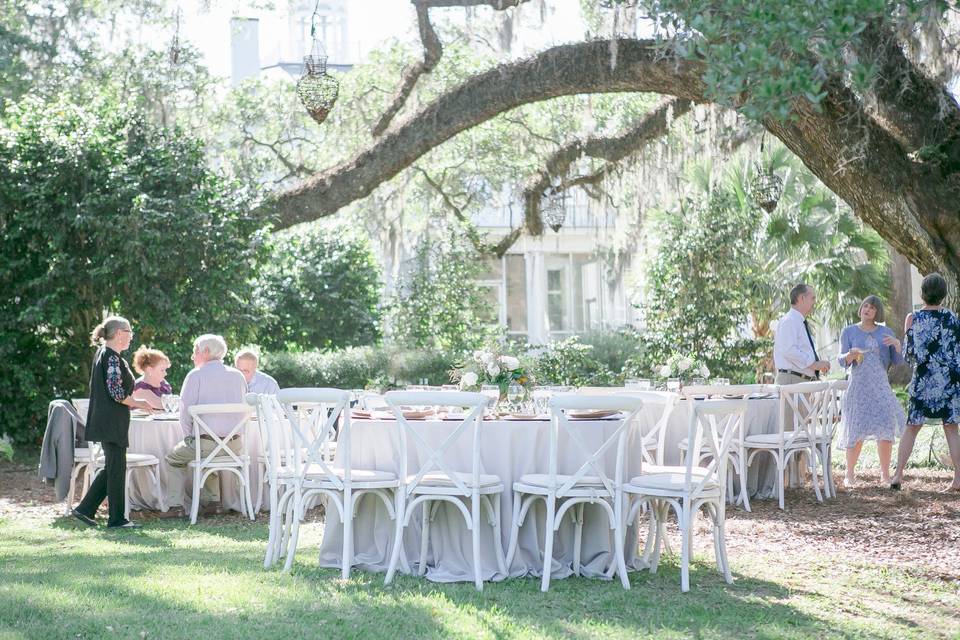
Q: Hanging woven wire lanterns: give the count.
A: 3